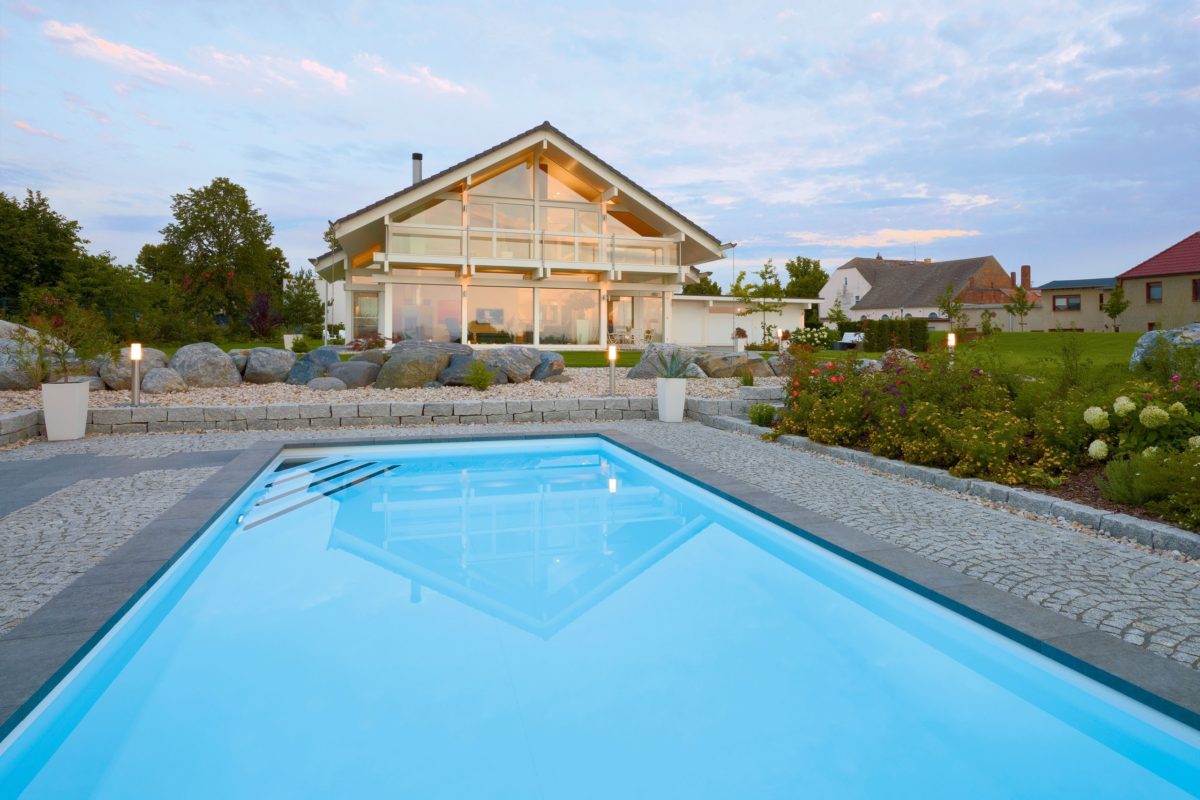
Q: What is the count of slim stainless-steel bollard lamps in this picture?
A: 4